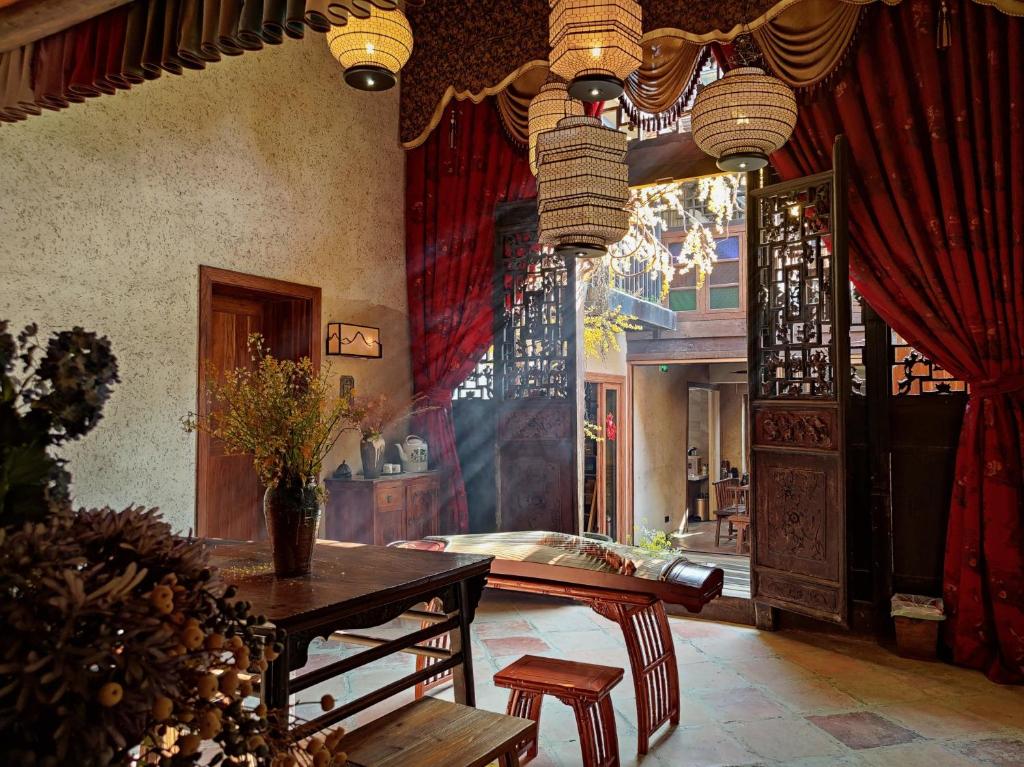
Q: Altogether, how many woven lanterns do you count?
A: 5